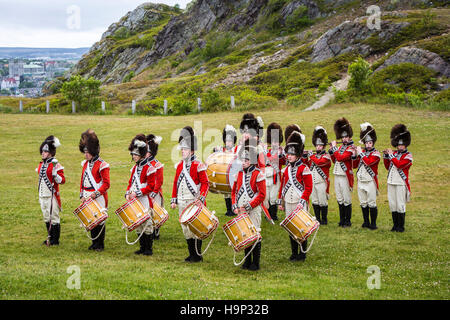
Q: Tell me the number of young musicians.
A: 15